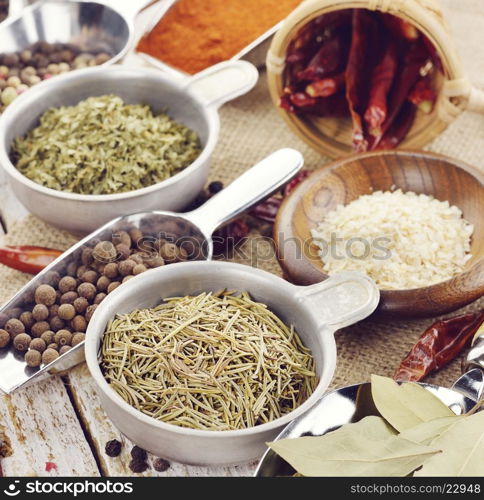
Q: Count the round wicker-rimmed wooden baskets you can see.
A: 1